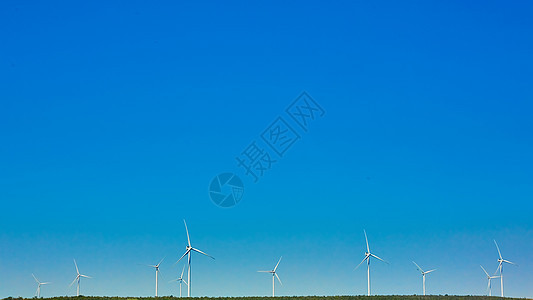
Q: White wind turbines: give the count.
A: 10